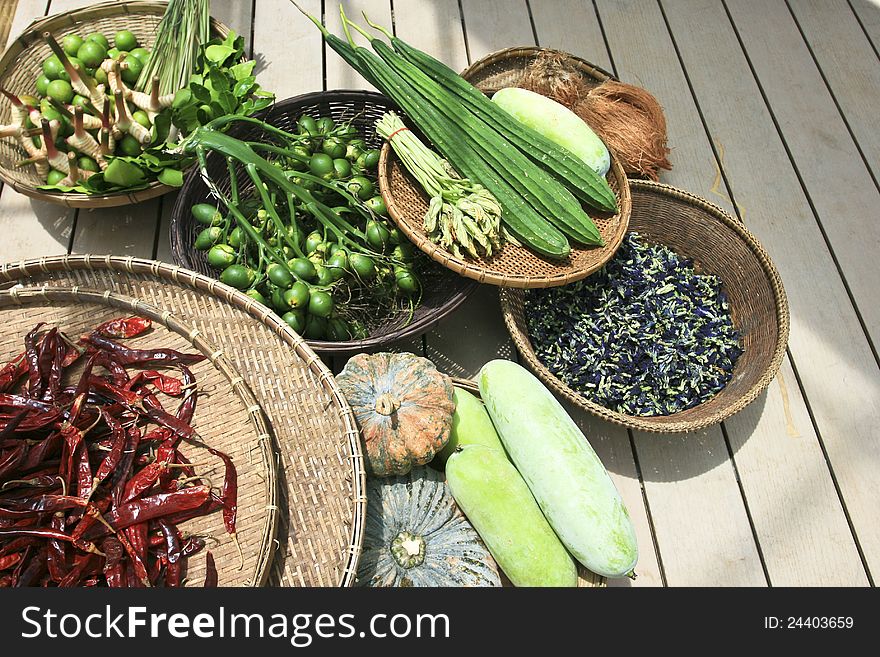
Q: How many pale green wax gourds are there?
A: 4